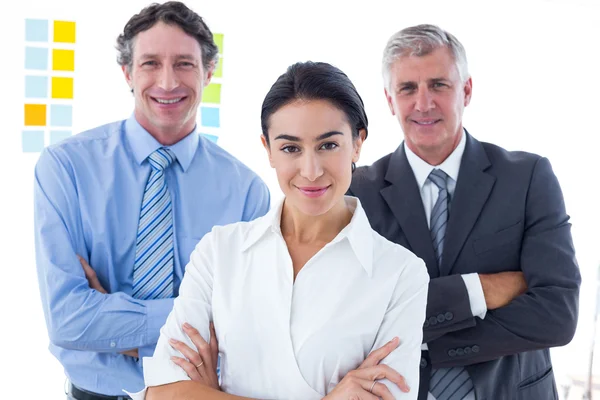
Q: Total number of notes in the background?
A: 15